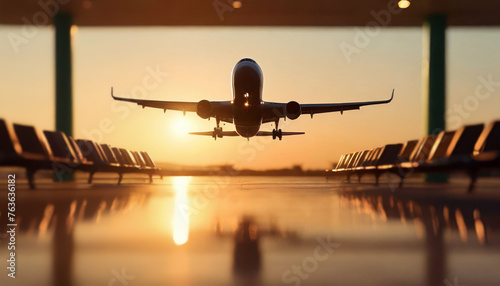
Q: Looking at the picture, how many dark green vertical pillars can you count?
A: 2